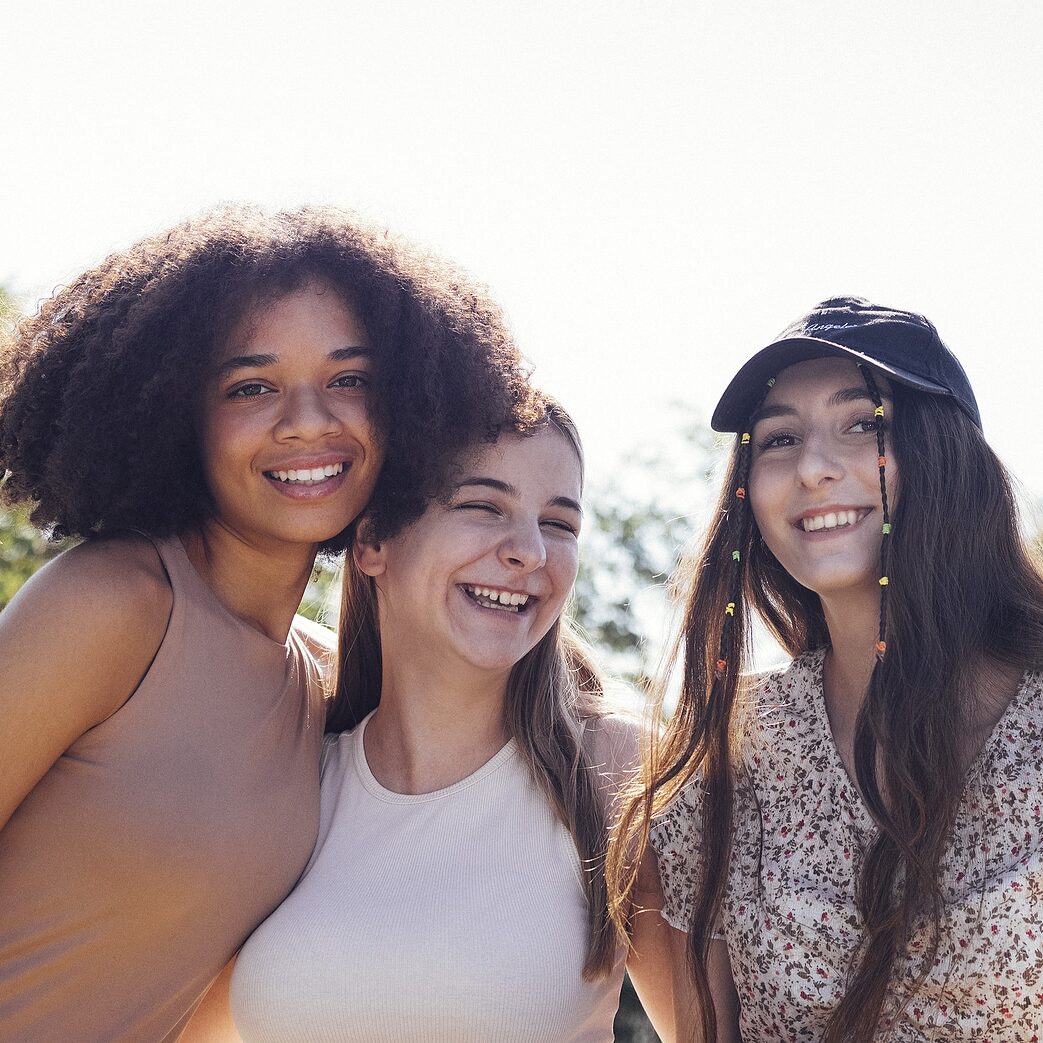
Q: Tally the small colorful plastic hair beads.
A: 11